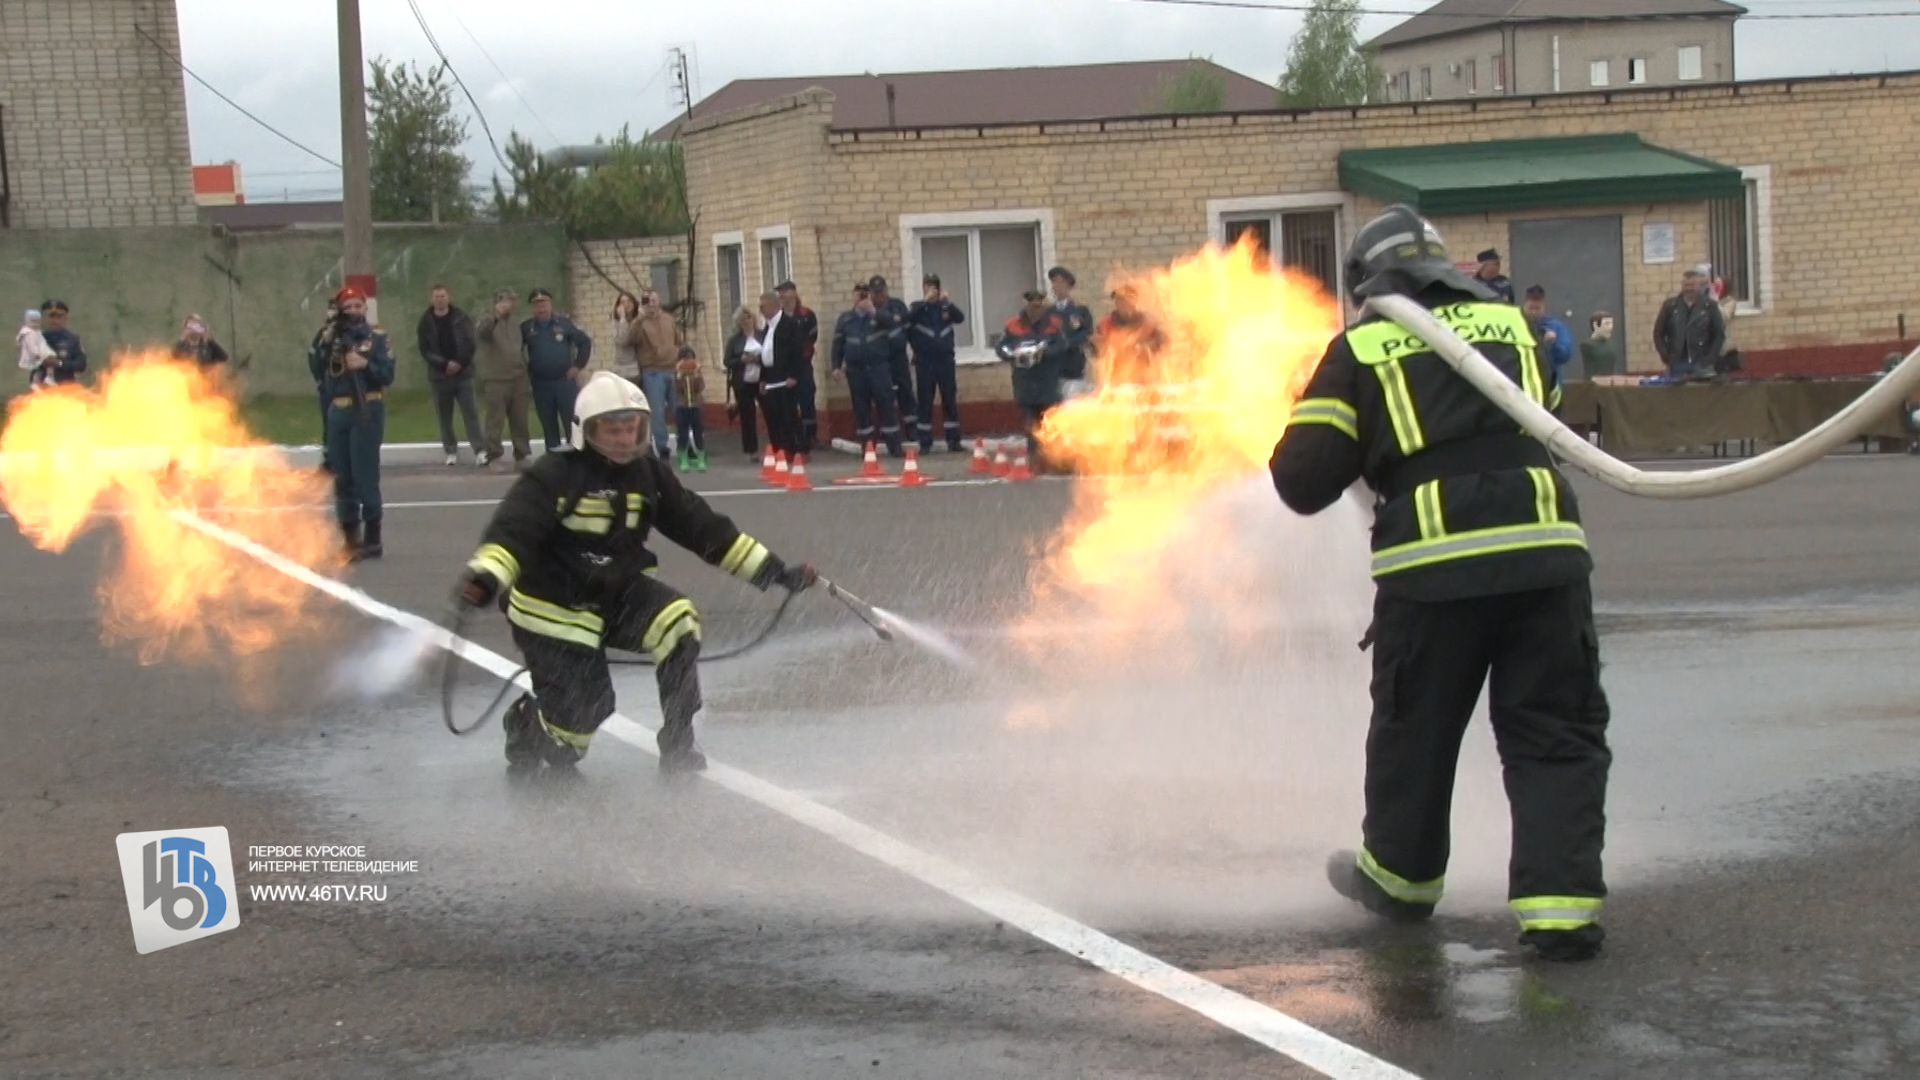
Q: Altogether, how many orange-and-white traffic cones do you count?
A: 8